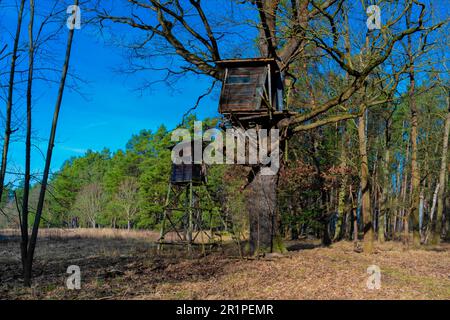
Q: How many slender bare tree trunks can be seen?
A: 3